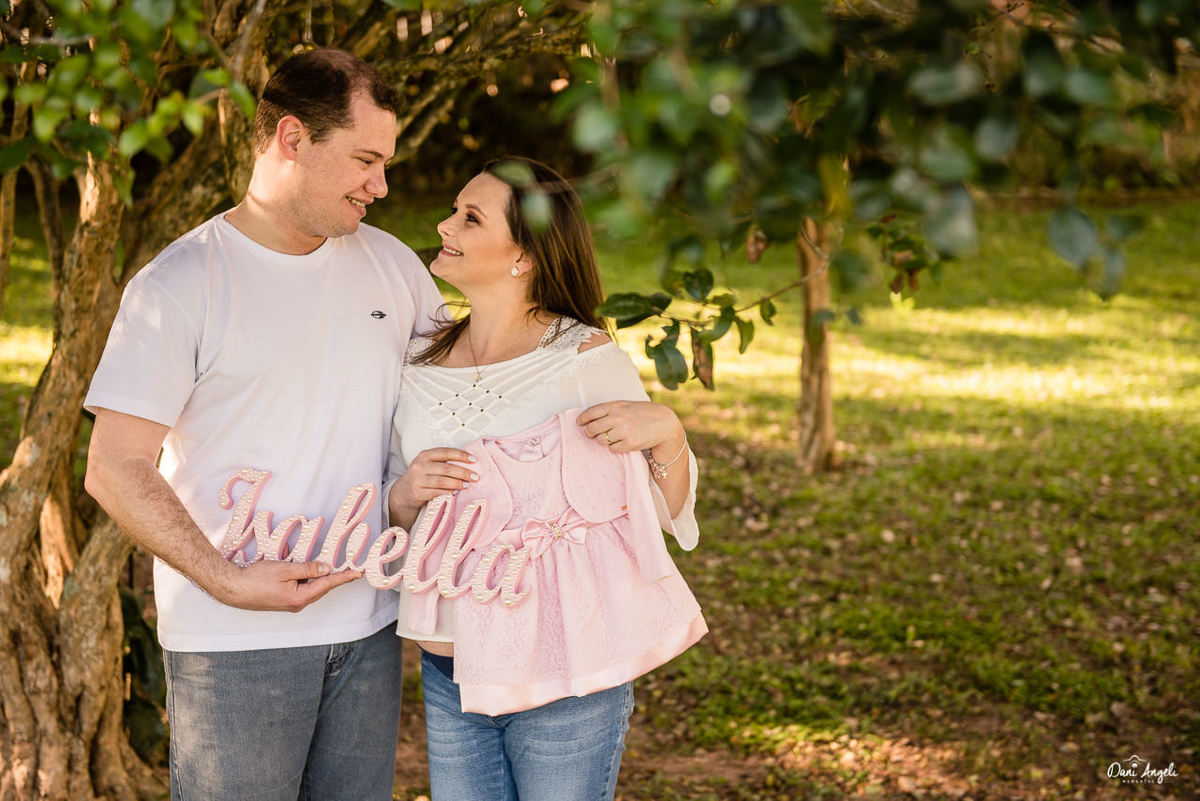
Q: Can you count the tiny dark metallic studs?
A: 9